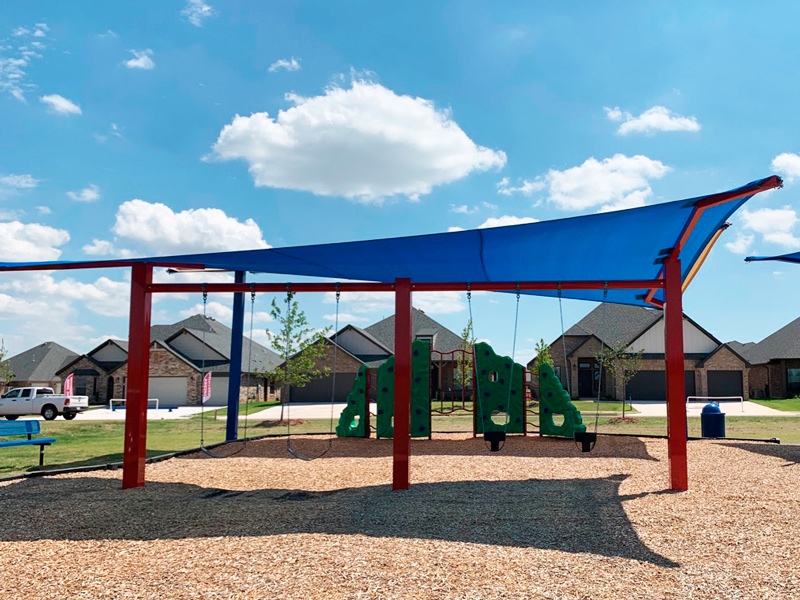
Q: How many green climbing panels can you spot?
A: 4